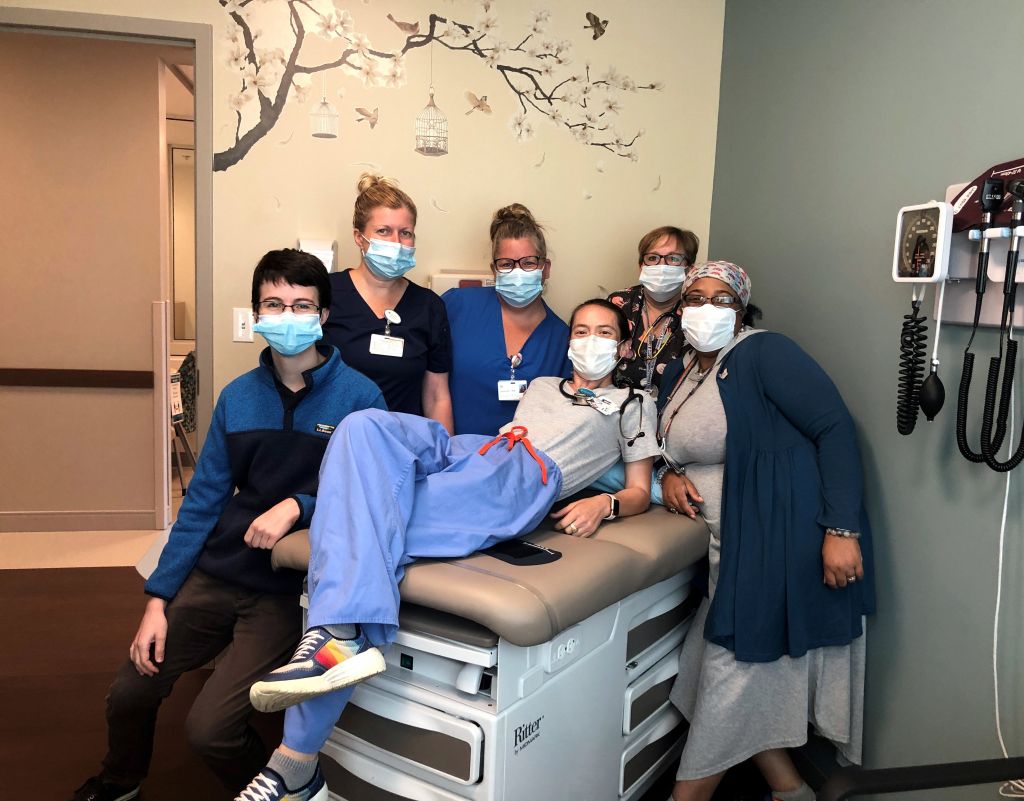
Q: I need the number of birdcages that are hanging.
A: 2